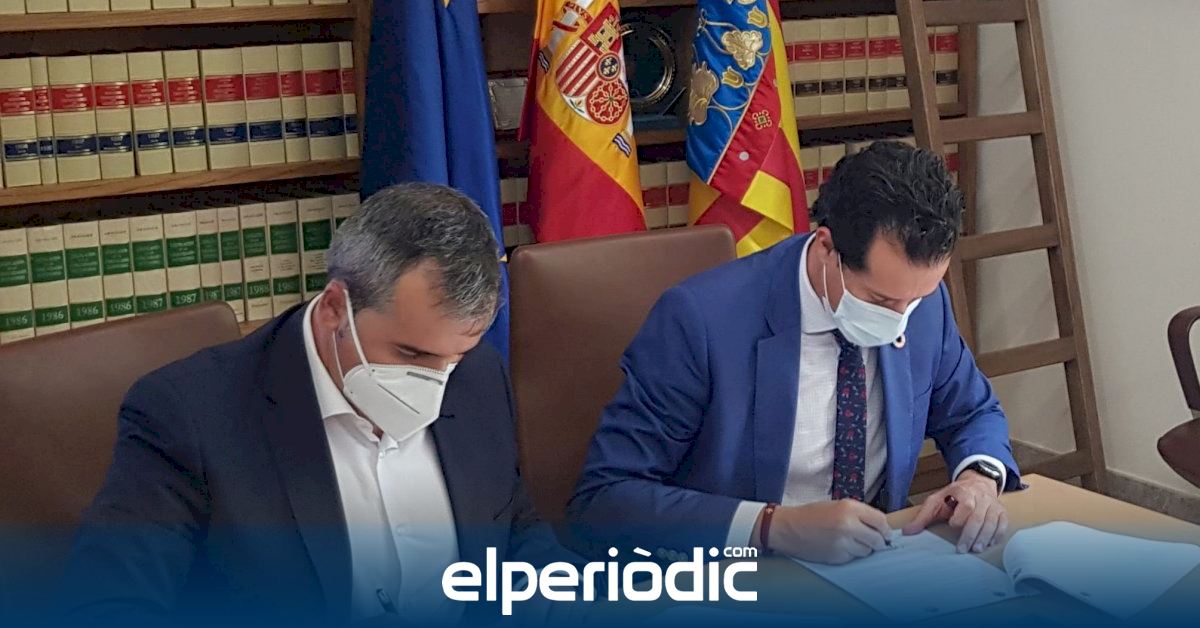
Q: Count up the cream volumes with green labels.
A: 12